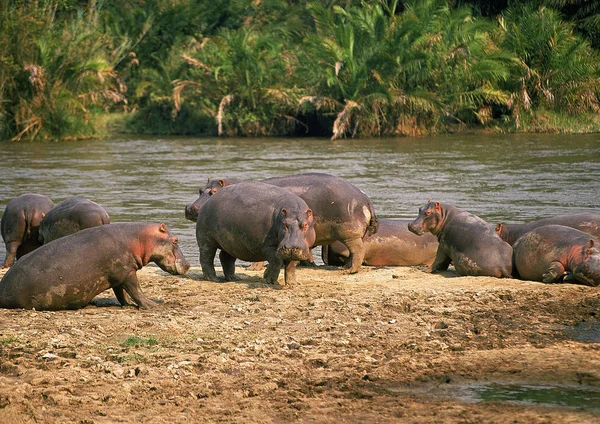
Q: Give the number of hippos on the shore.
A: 9